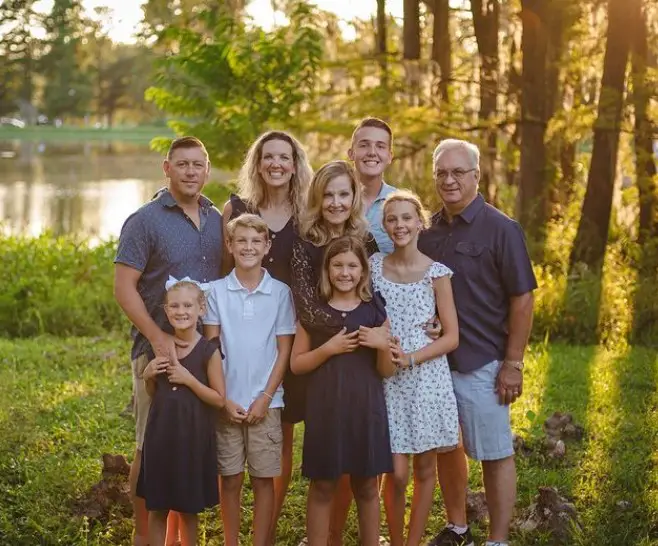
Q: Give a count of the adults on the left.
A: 2